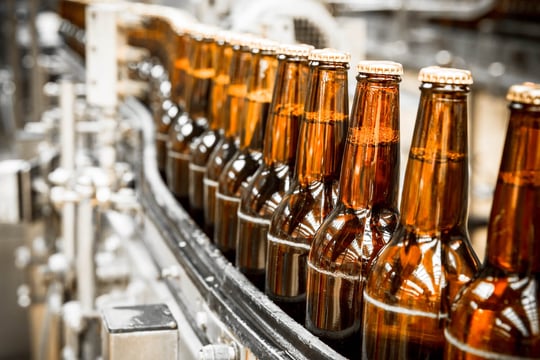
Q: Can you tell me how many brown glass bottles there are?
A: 10